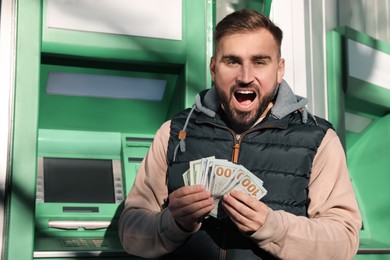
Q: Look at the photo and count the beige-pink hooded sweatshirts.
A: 1